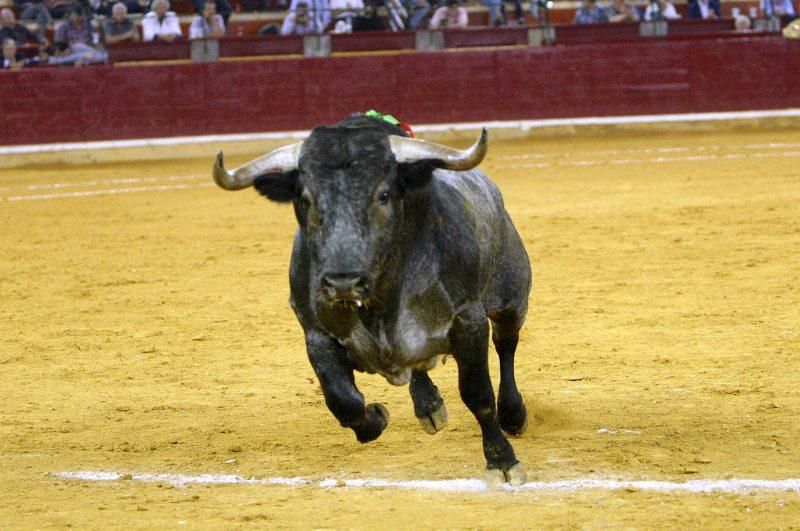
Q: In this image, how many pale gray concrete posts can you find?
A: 6